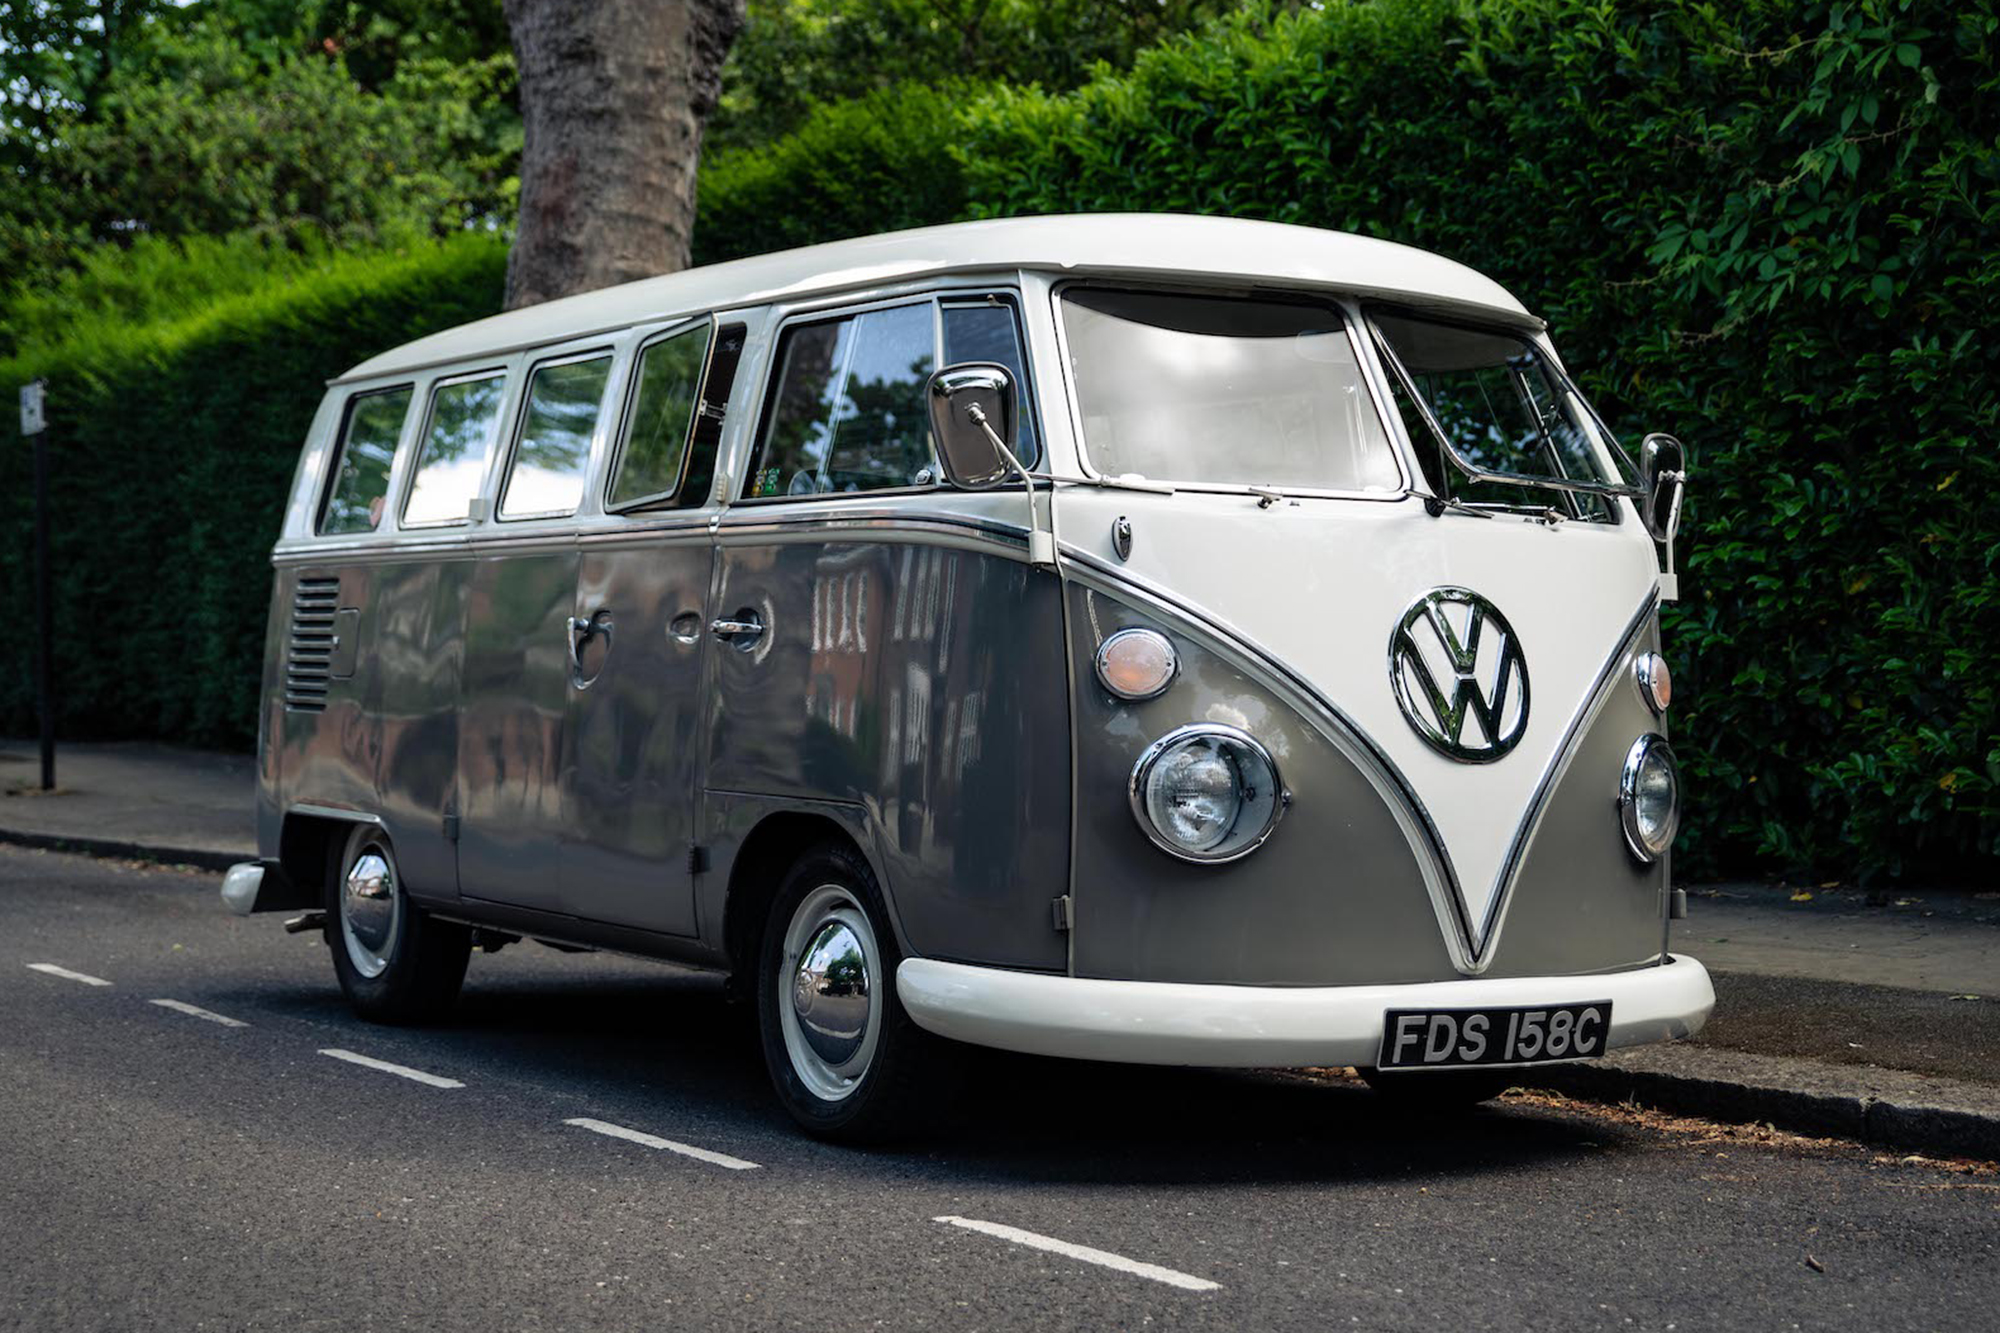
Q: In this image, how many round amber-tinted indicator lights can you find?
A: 2